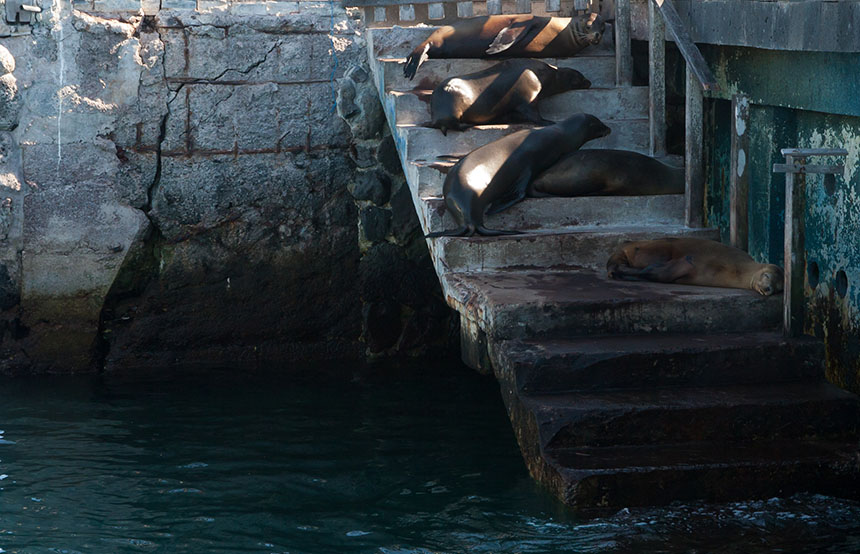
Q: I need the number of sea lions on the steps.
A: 5